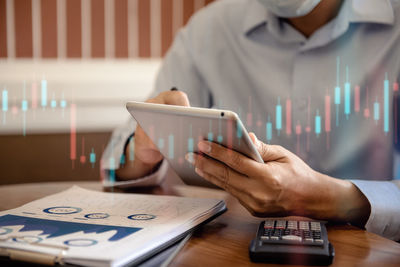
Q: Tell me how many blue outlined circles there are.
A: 6